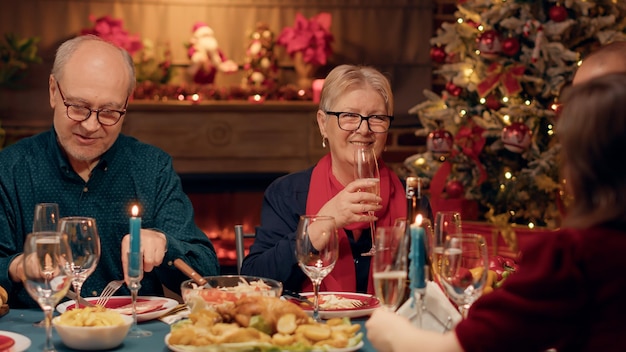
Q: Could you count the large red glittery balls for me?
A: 3